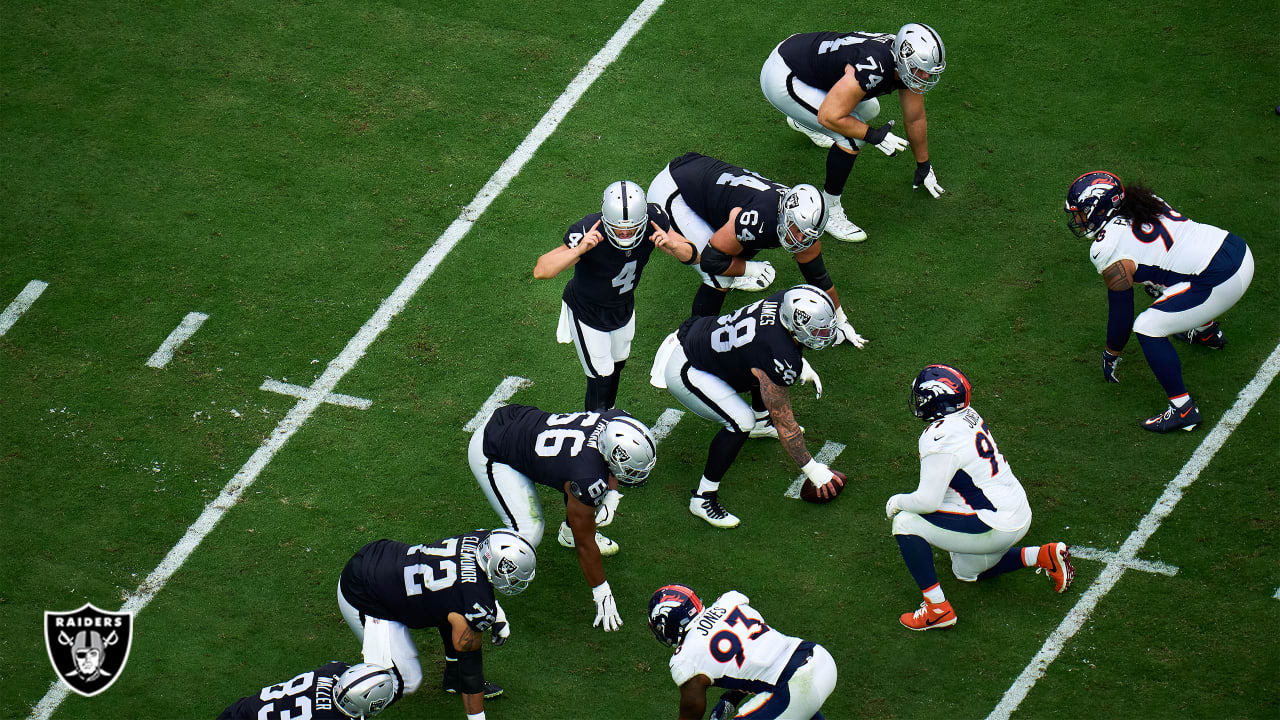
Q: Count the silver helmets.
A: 7